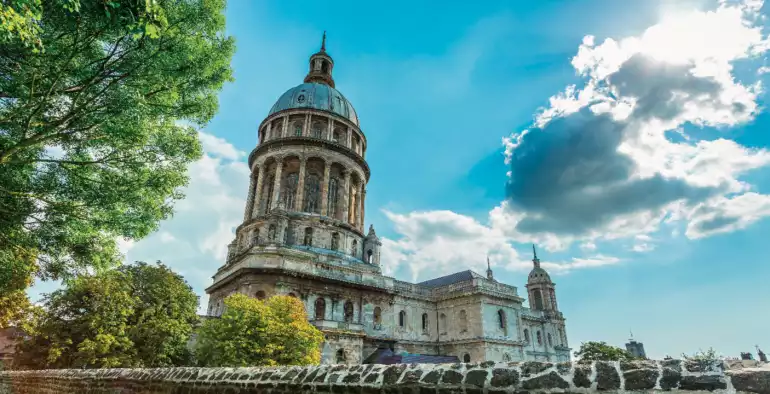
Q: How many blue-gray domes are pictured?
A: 1